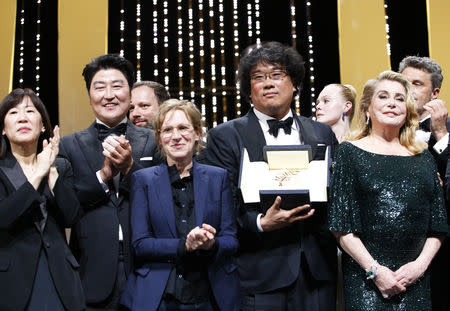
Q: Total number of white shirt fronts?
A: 3